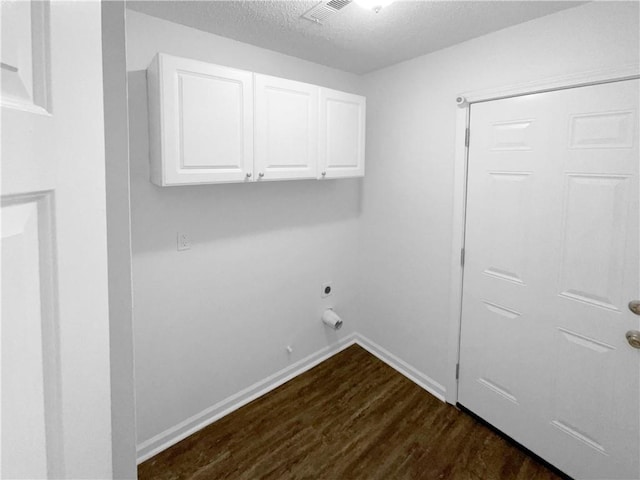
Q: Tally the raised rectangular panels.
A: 11